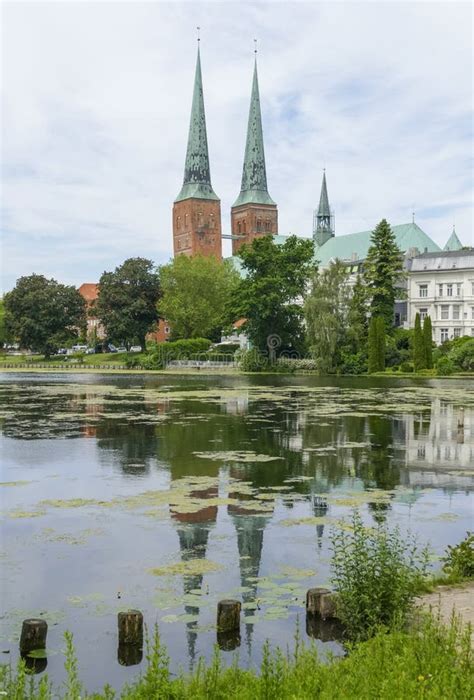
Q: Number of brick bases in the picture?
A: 2